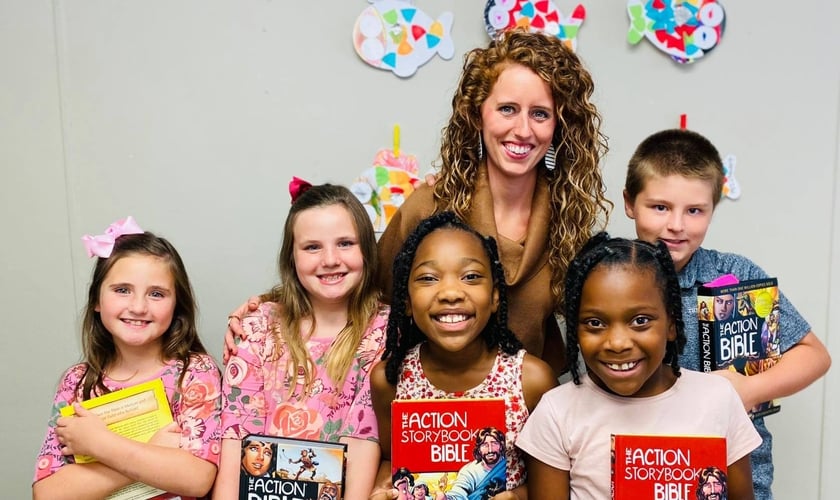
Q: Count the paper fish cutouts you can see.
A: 5